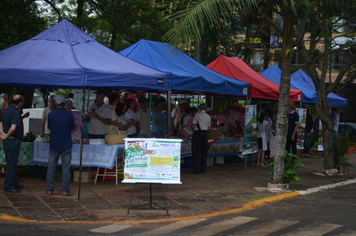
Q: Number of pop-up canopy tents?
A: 5